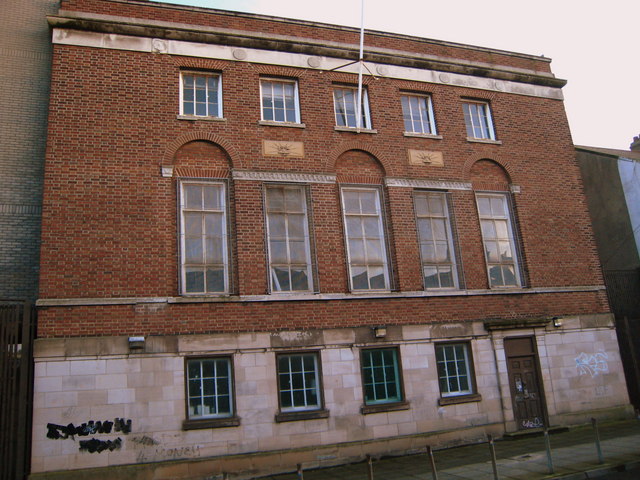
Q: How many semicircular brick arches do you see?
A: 3